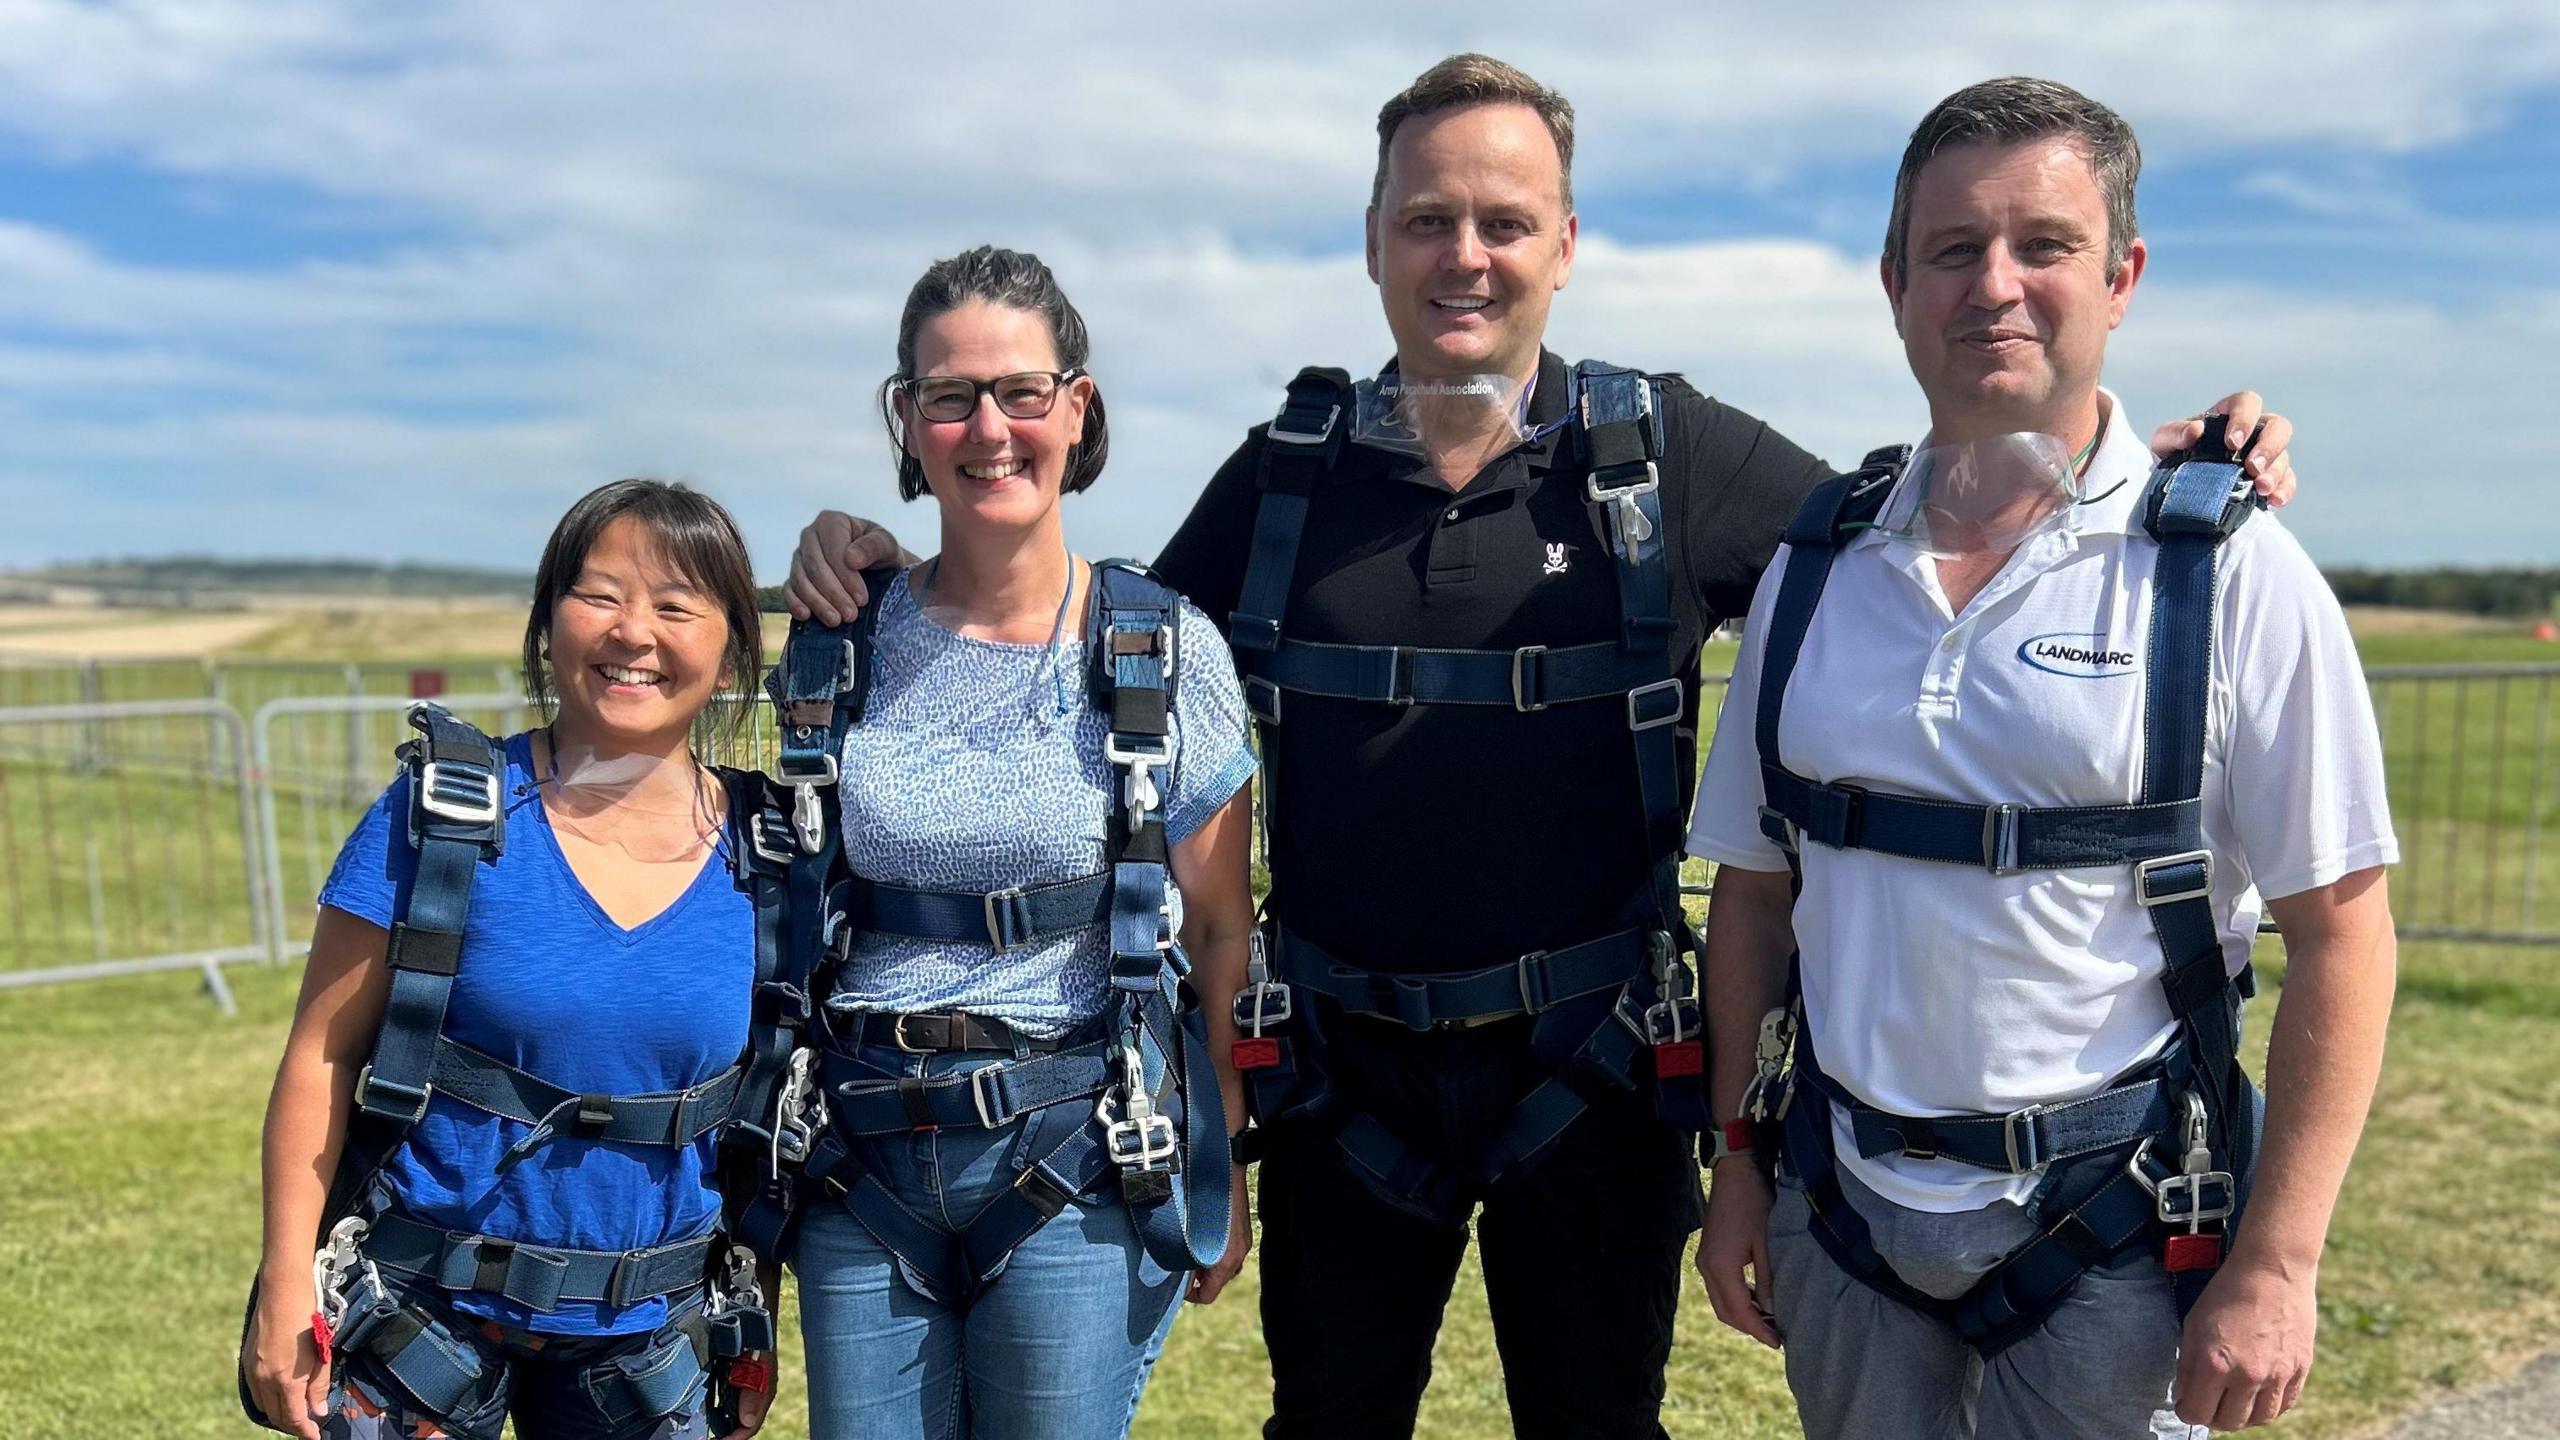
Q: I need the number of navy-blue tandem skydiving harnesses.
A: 4